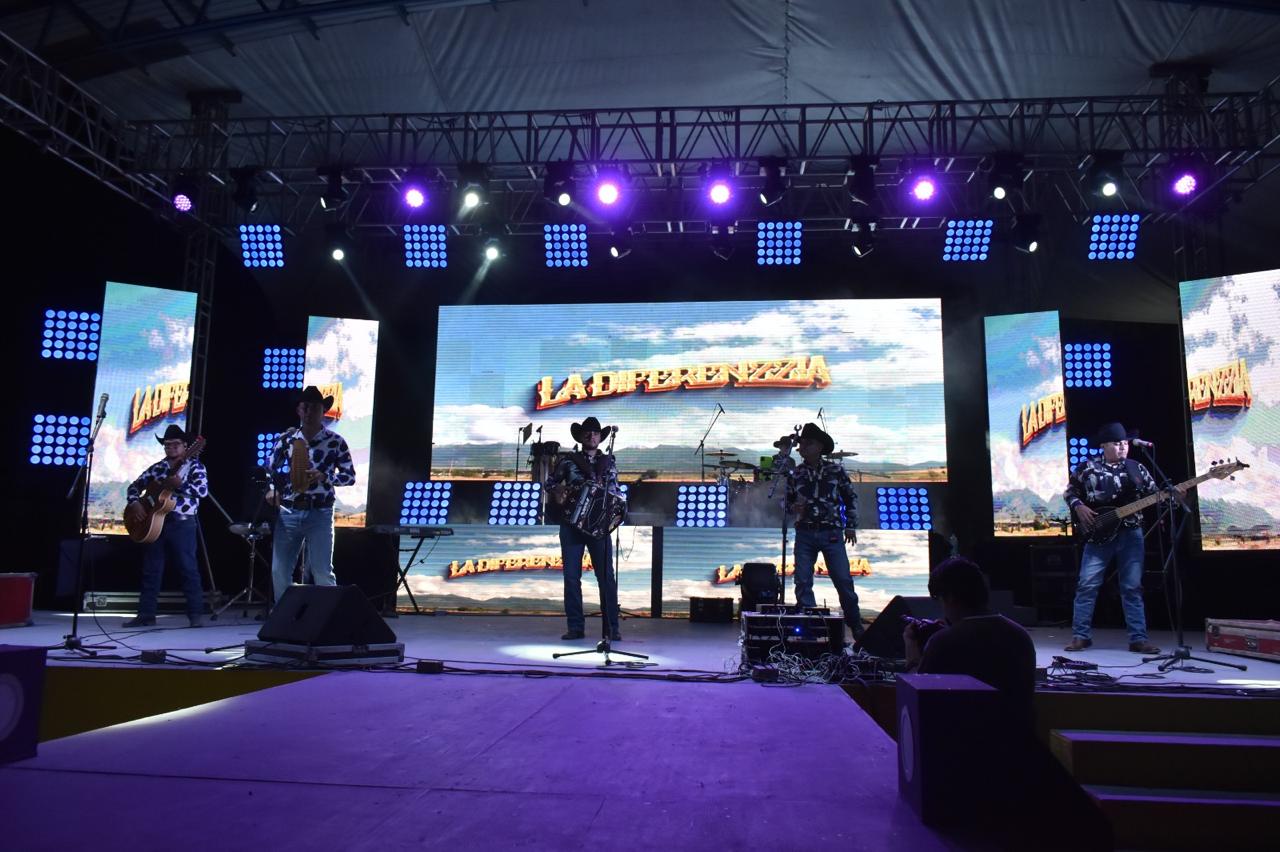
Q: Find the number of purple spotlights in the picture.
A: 6